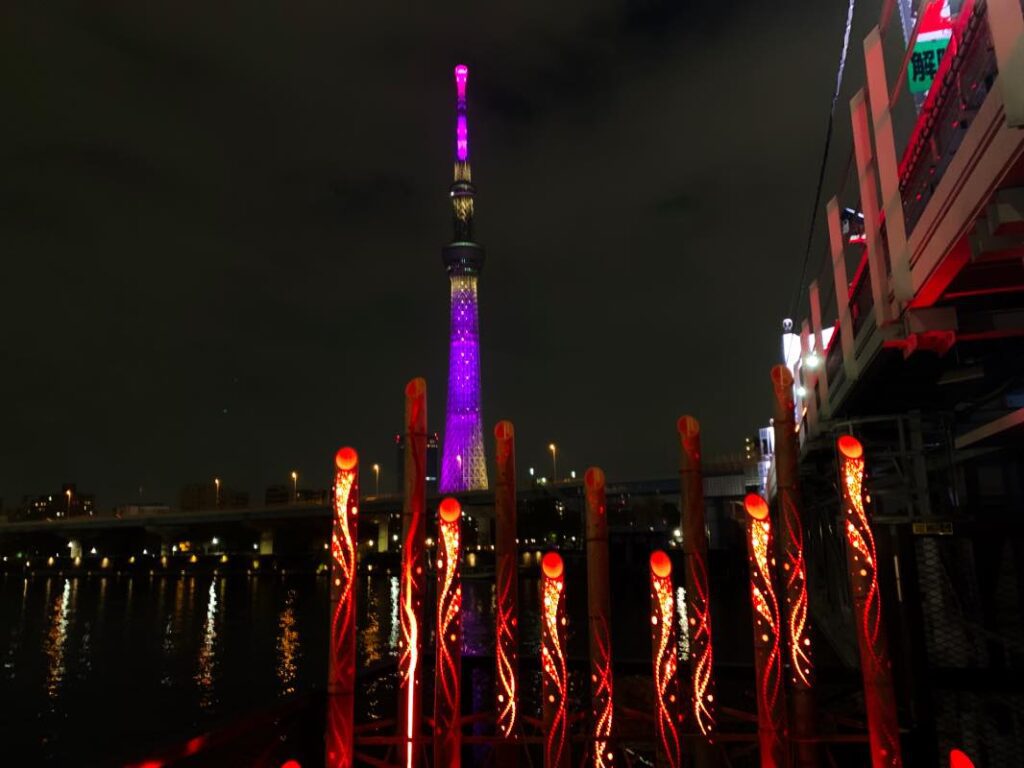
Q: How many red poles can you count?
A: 11